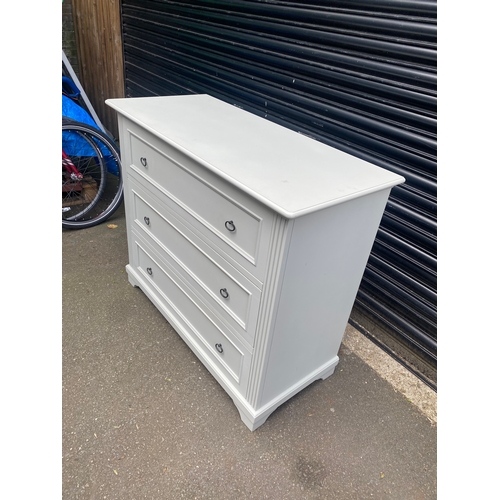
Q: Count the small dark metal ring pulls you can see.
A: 6